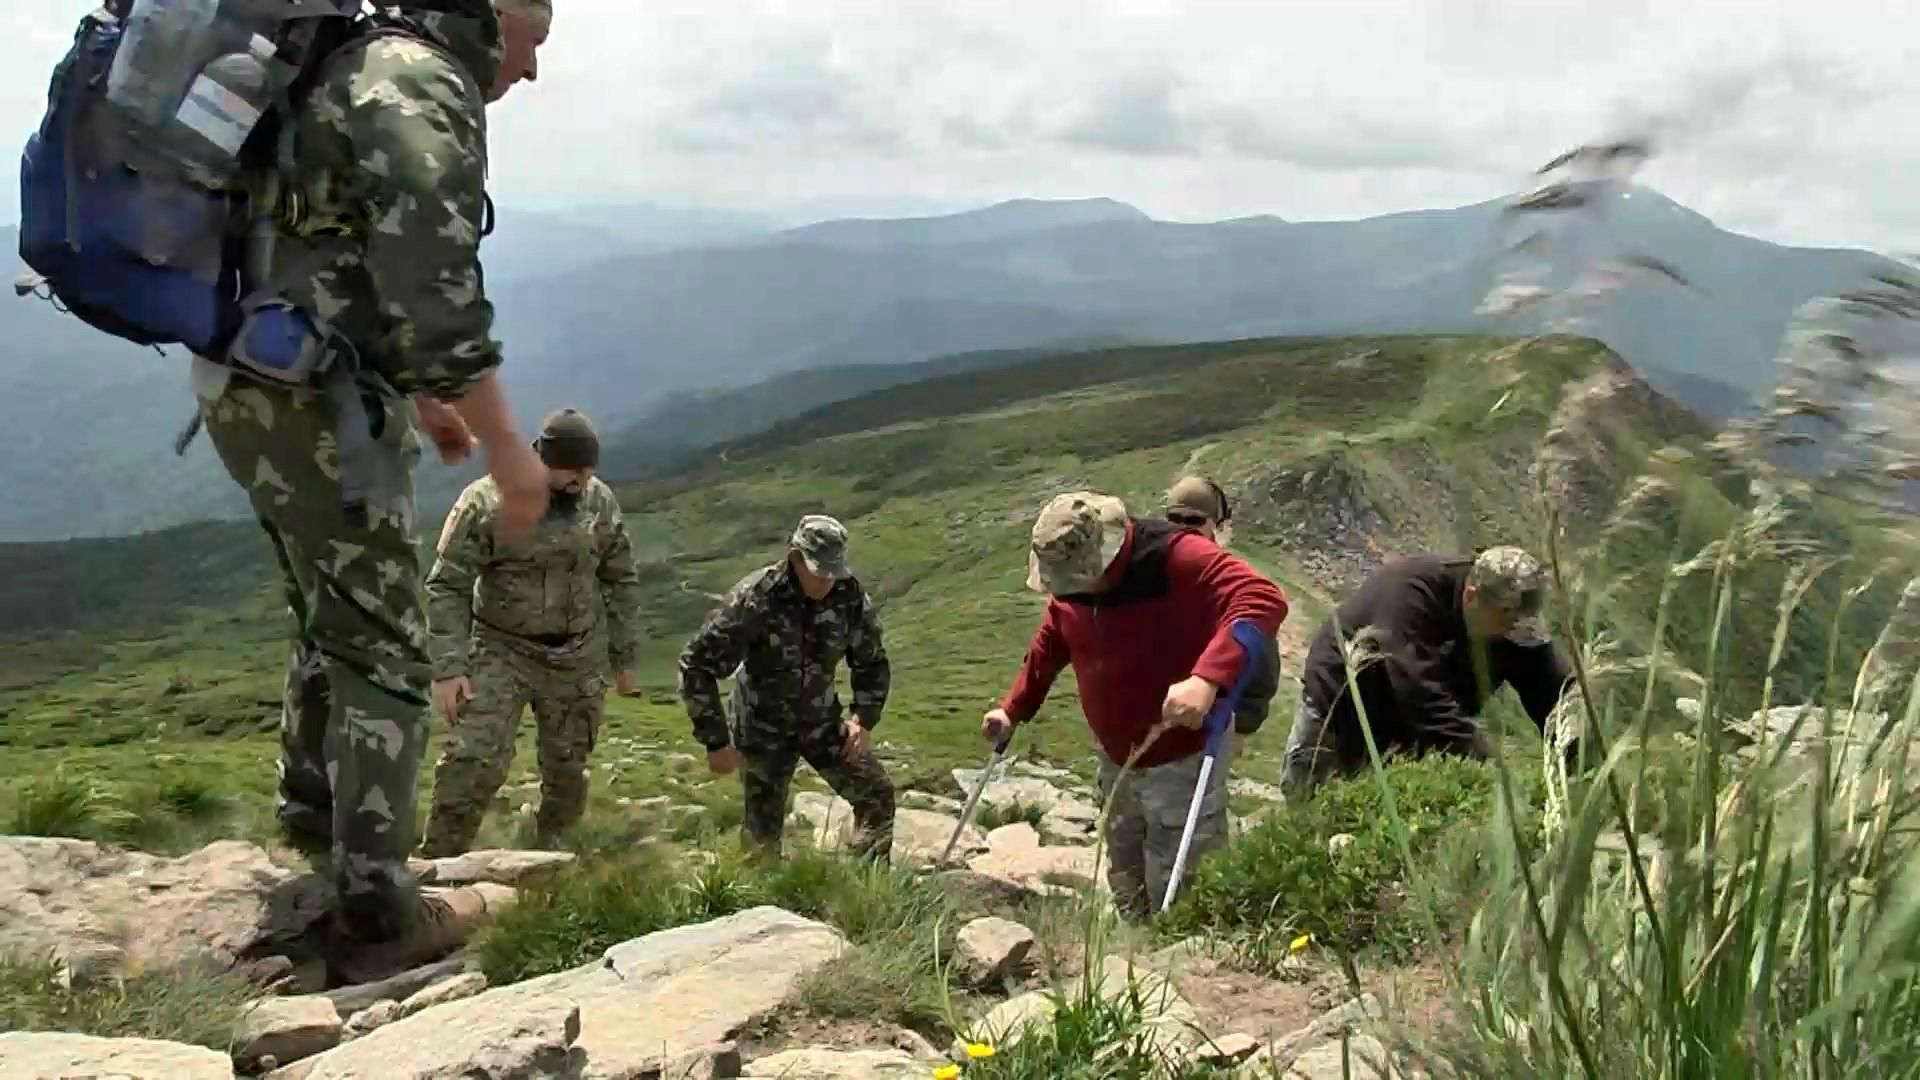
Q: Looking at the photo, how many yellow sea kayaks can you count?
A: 0